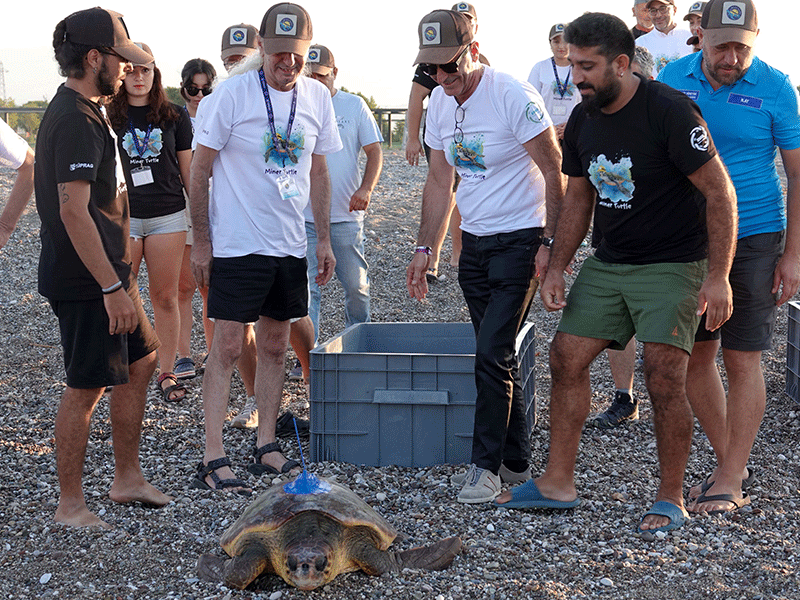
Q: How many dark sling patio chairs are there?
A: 0